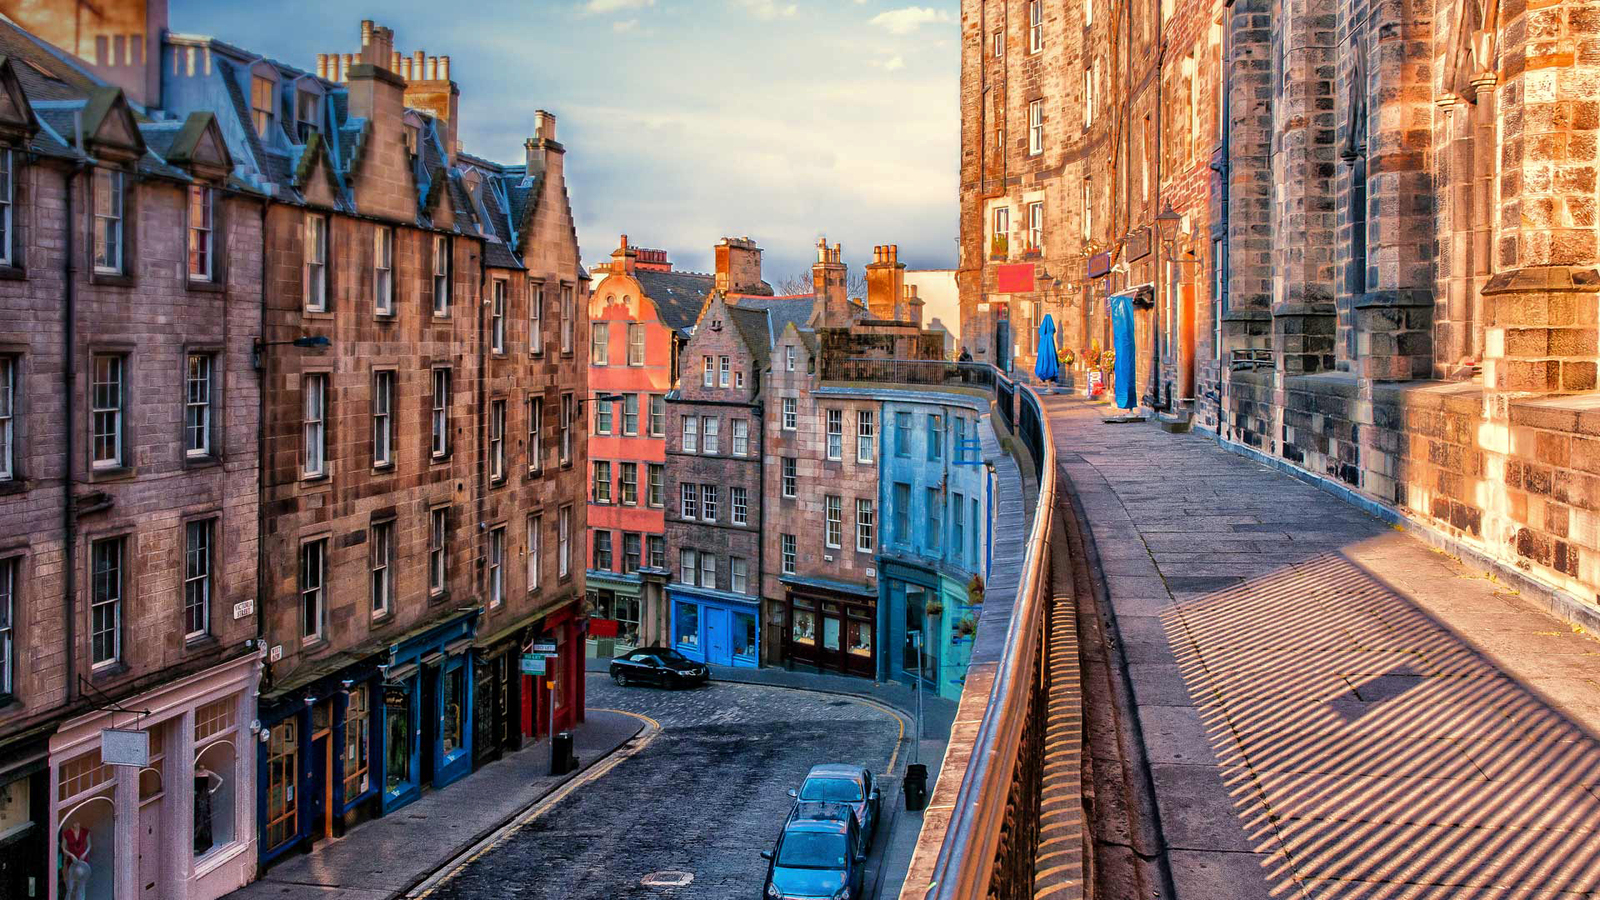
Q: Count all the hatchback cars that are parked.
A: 2